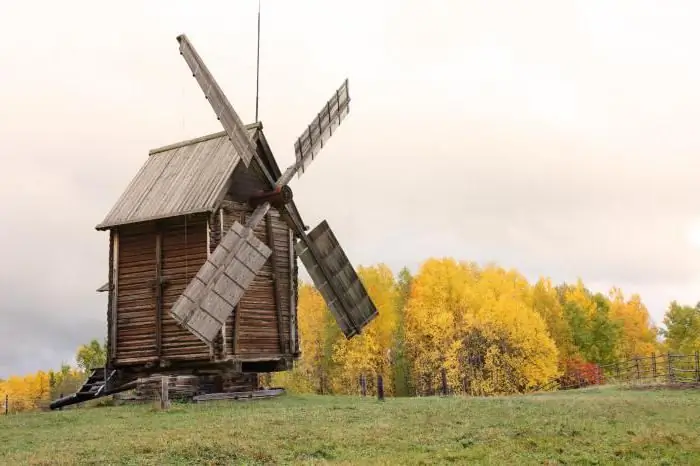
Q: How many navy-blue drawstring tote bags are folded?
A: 0